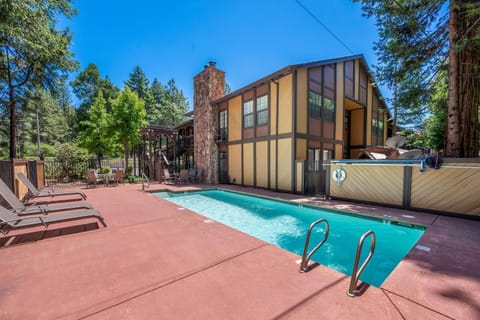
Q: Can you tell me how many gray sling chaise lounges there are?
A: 3